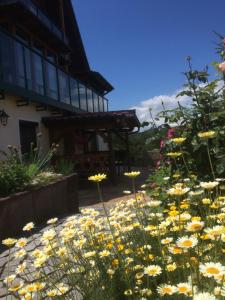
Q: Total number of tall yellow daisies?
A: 5